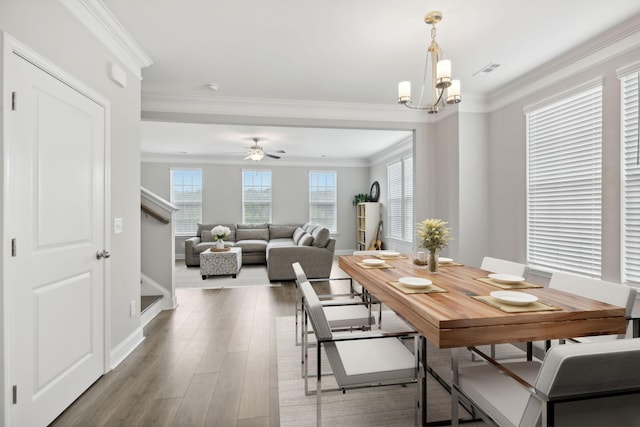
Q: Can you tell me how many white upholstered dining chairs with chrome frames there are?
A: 6